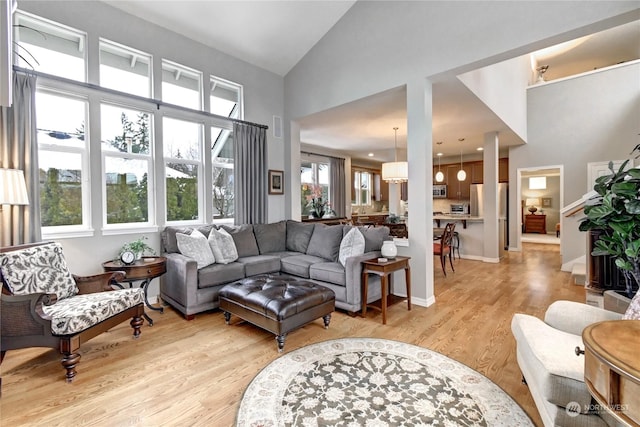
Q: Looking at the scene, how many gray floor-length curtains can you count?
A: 3